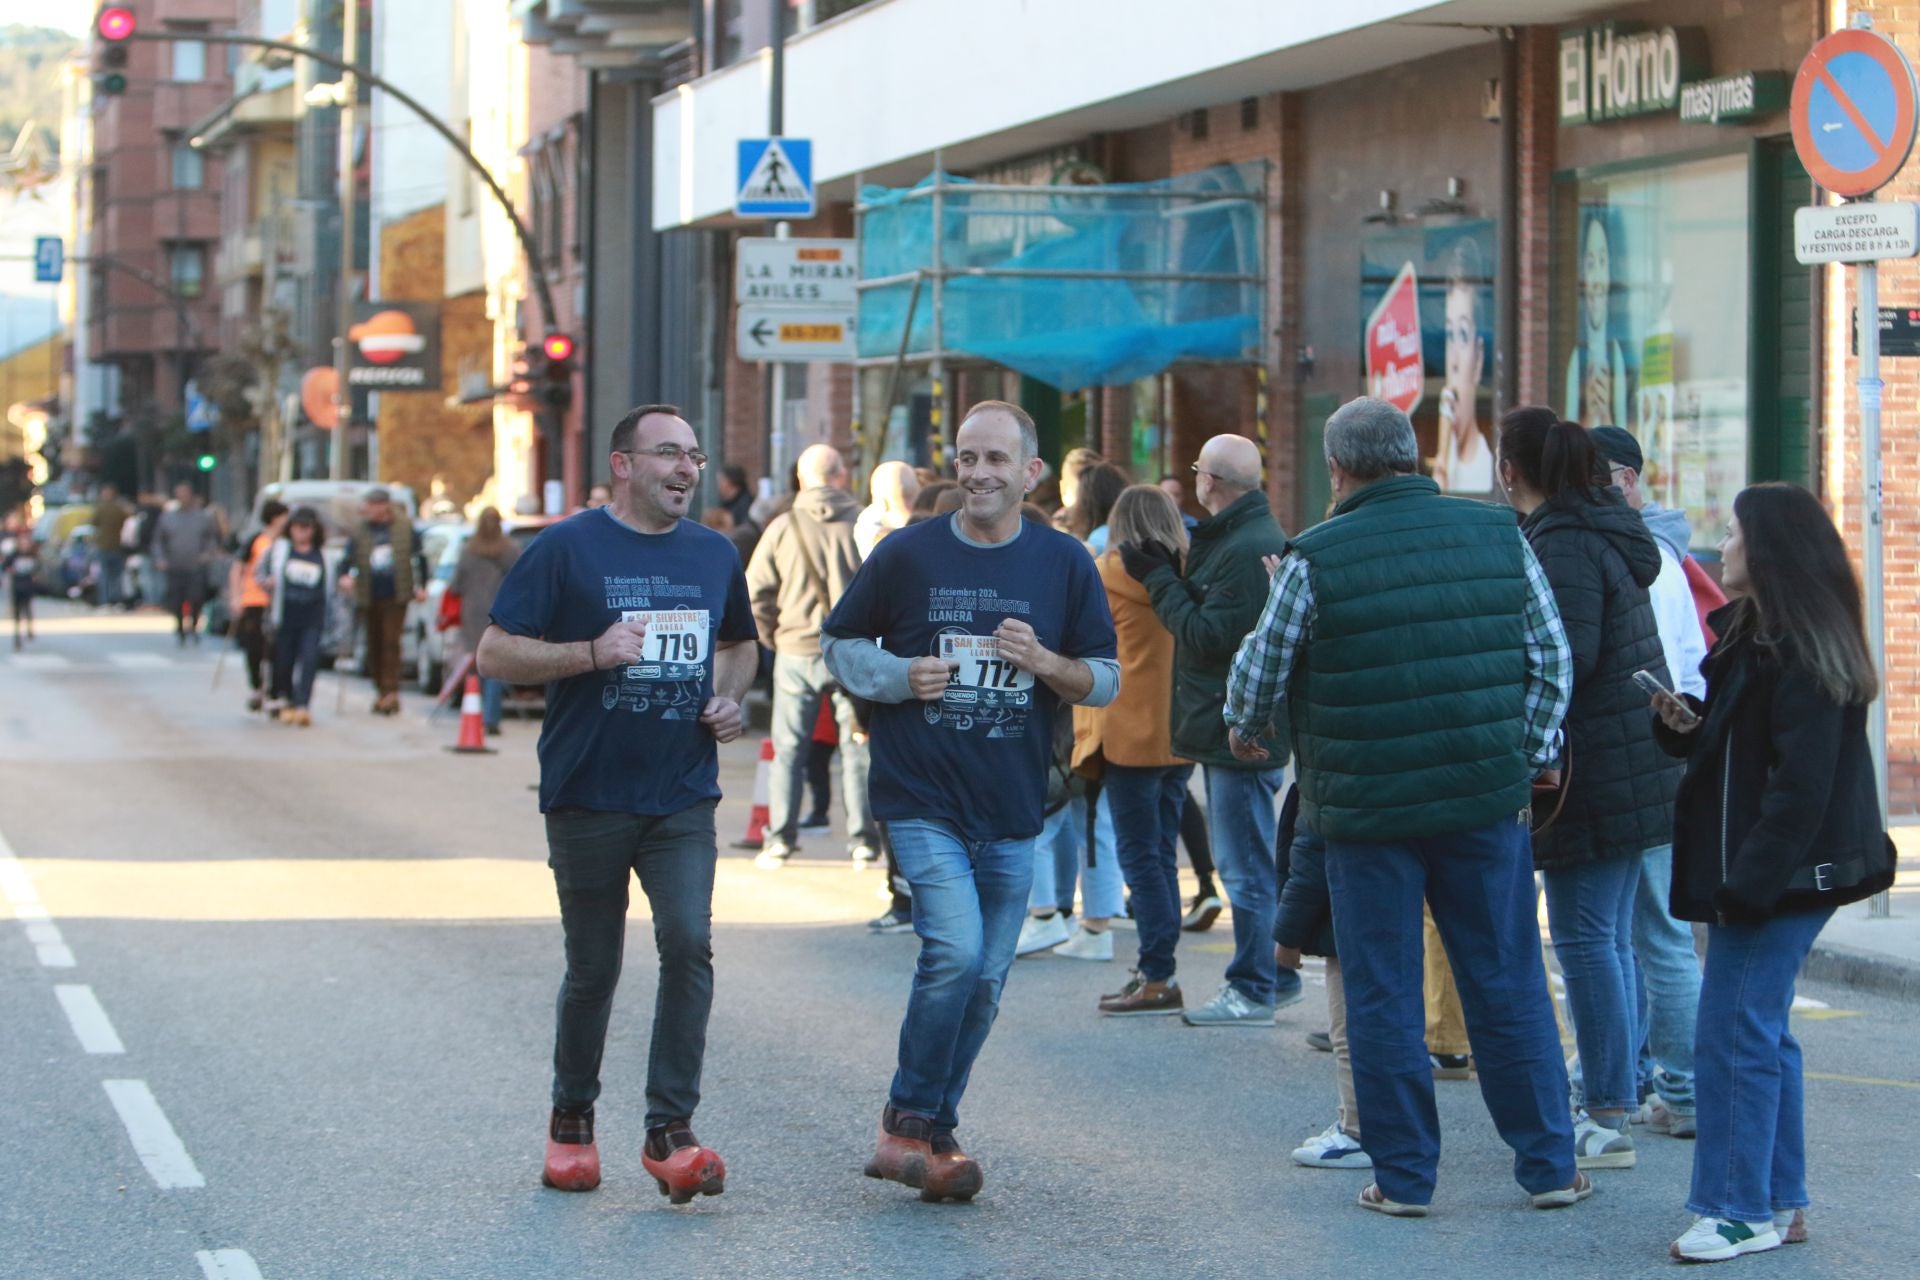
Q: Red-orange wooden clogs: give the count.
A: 4